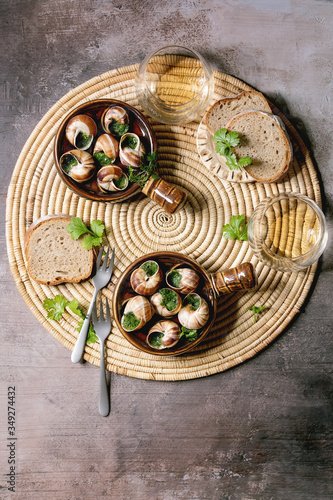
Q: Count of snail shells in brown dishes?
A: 12